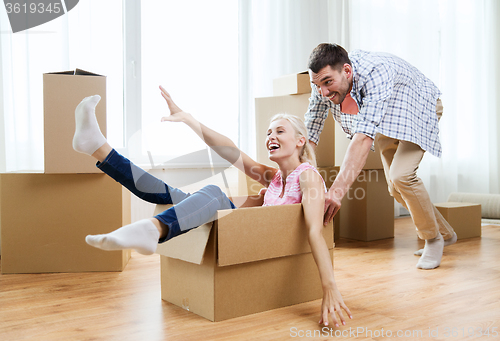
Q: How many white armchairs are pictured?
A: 0